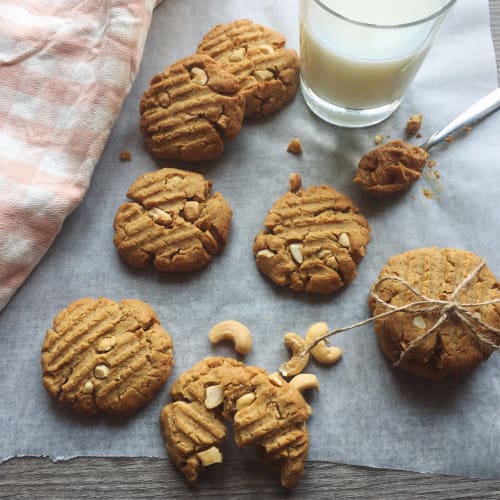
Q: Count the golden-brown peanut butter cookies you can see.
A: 7